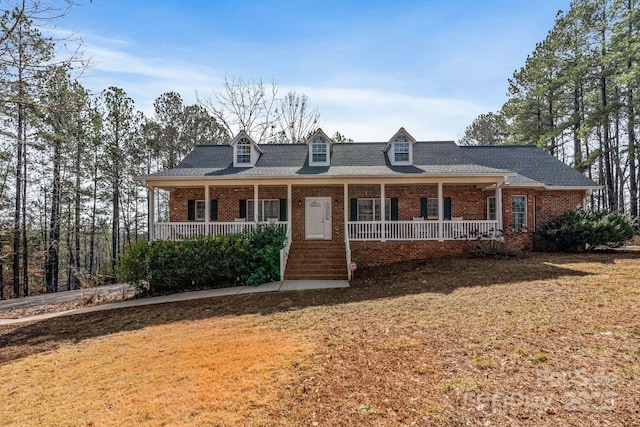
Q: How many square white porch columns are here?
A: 8